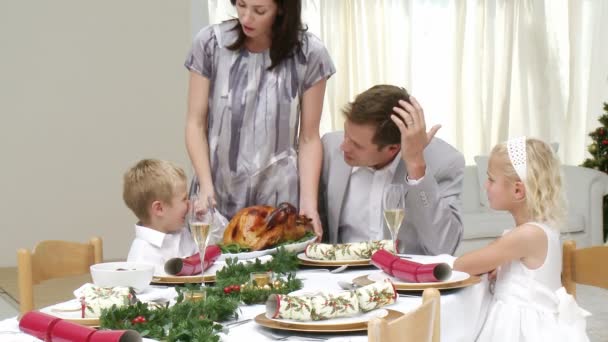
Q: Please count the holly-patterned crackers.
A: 3